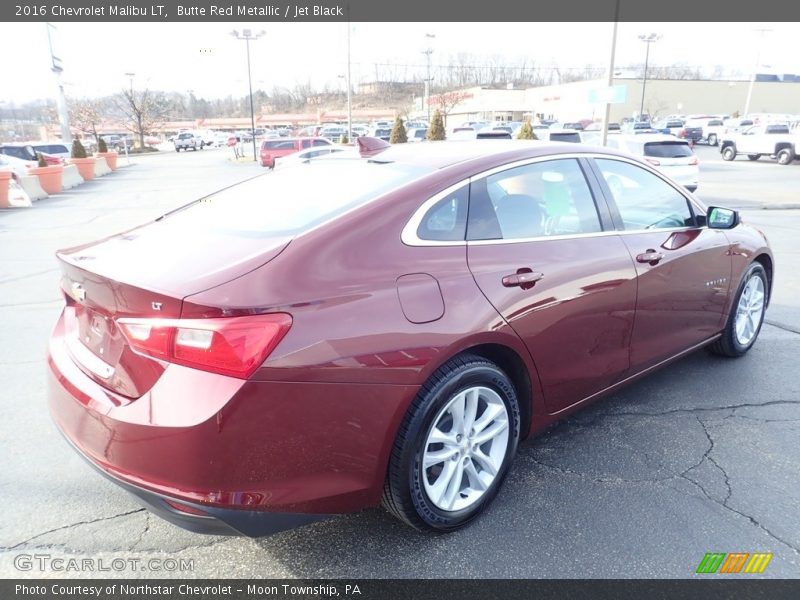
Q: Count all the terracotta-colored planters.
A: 4